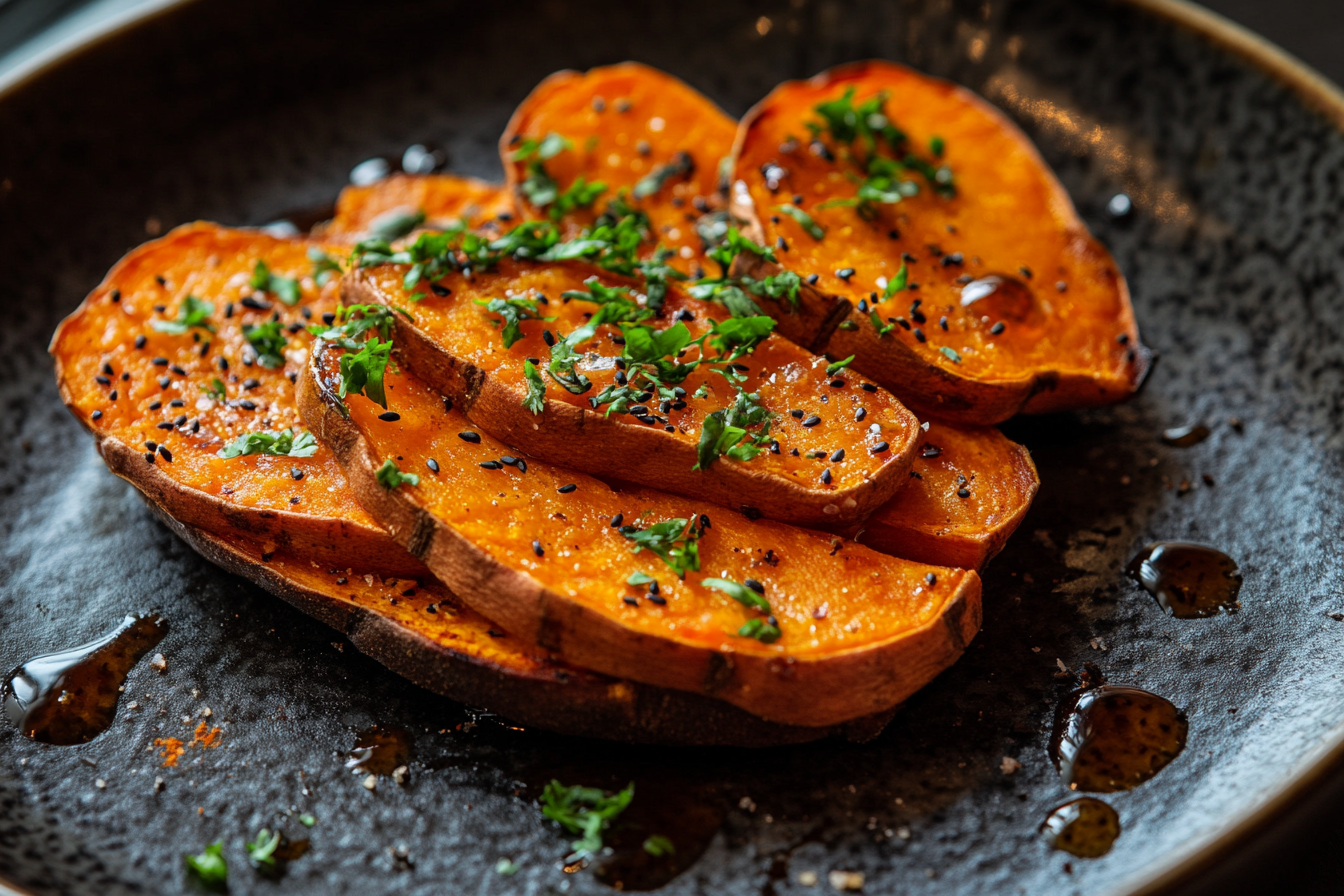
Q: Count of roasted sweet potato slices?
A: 8